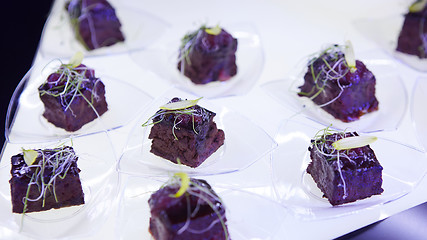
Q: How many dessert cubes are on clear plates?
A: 9